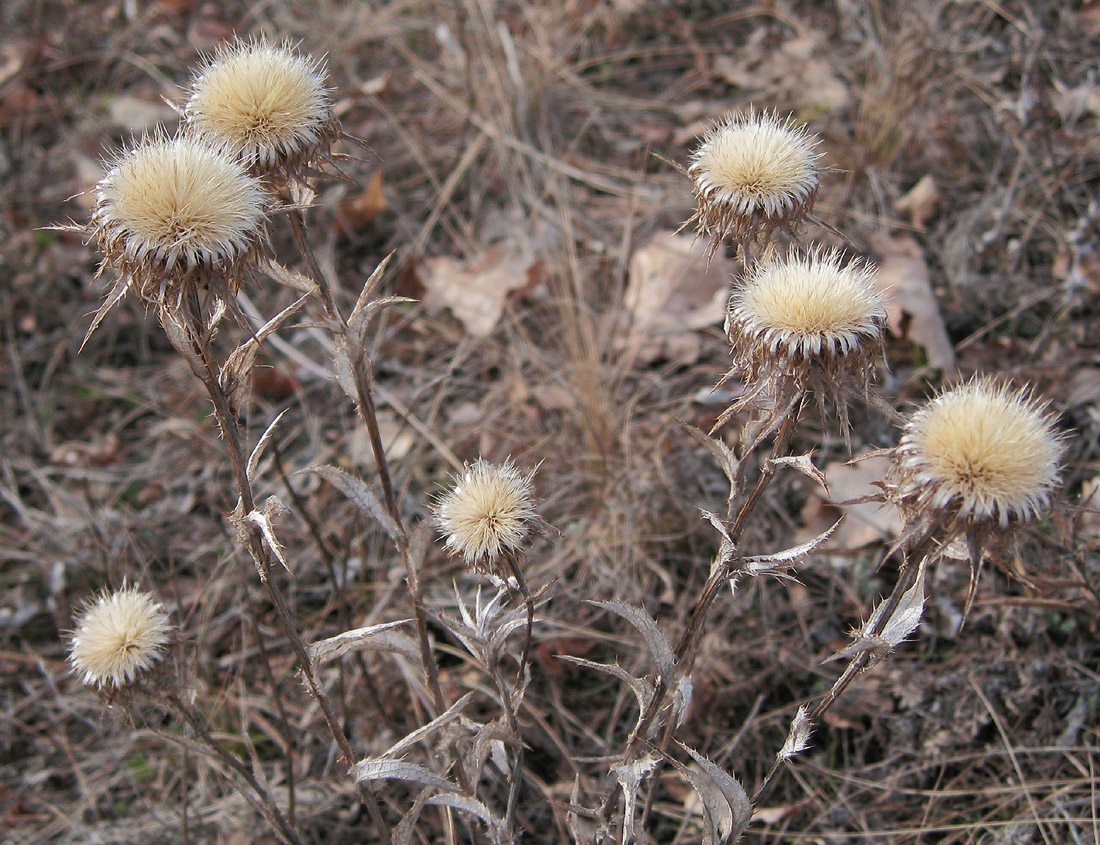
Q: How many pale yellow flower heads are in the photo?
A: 7